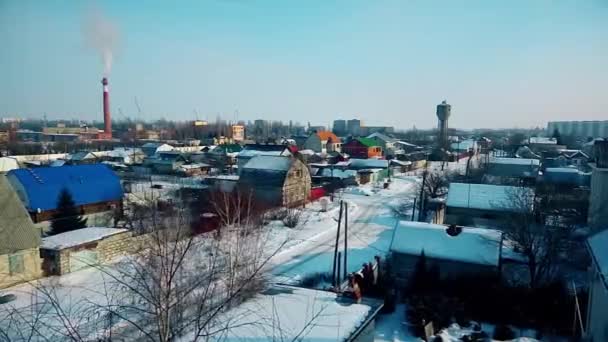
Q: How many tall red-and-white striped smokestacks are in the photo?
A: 1